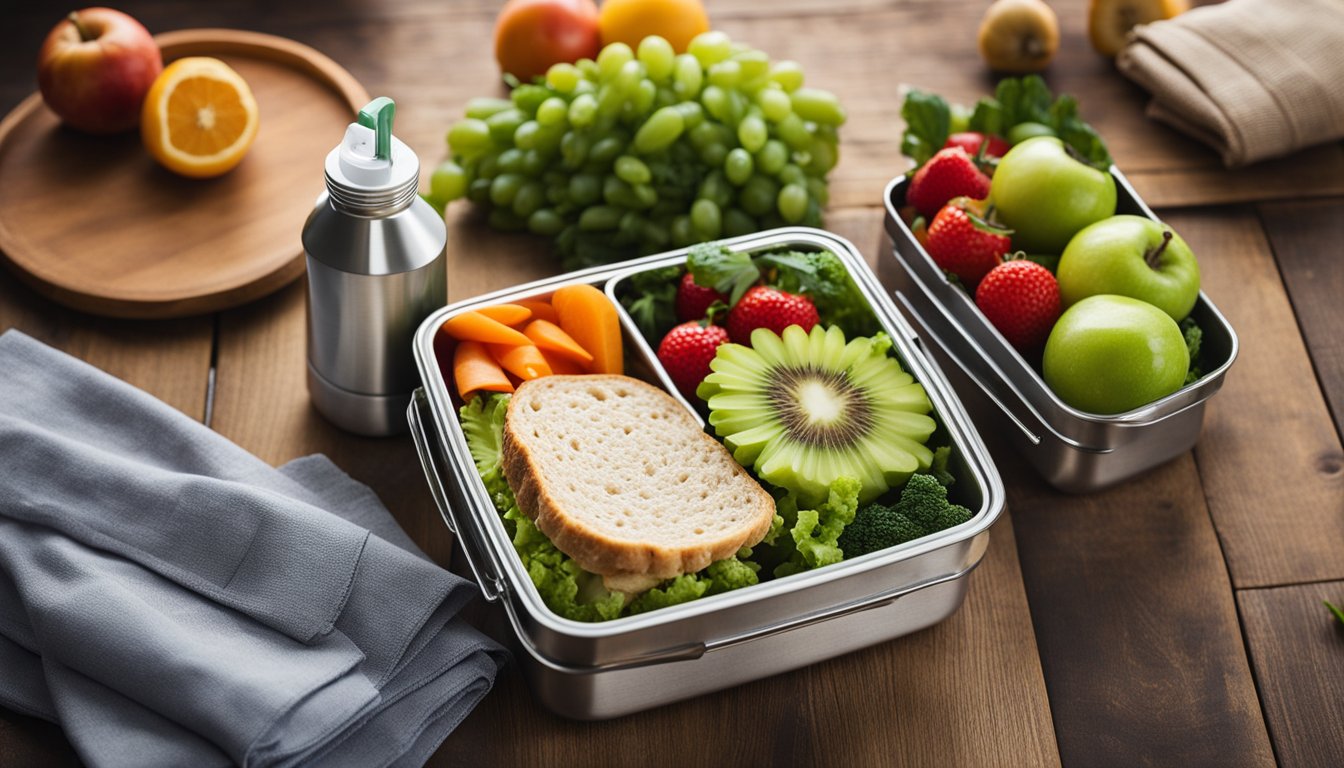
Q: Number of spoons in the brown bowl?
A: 0